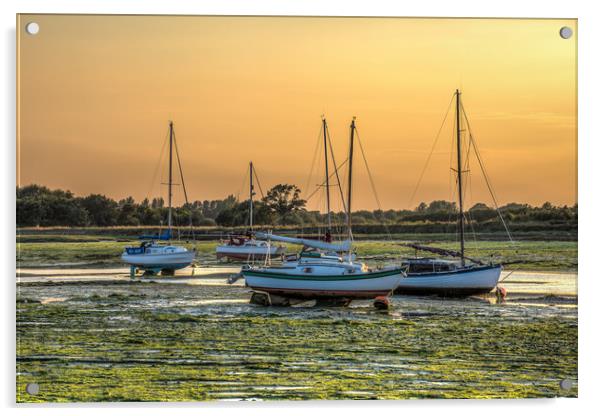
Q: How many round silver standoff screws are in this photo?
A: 4